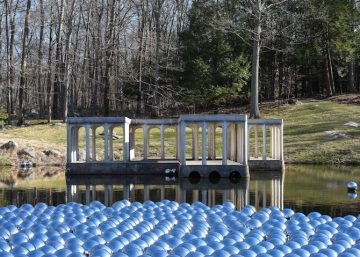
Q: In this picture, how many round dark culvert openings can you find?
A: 3